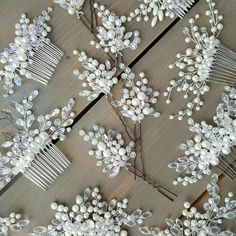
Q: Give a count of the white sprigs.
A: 13